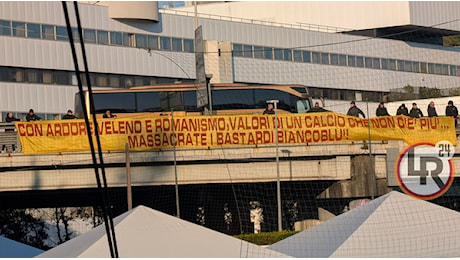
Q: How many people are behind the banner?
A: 12